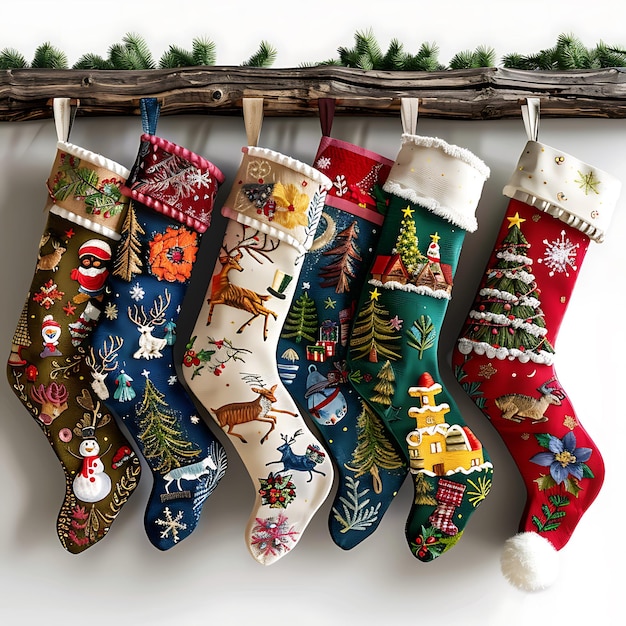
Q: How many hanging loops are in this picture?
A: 6